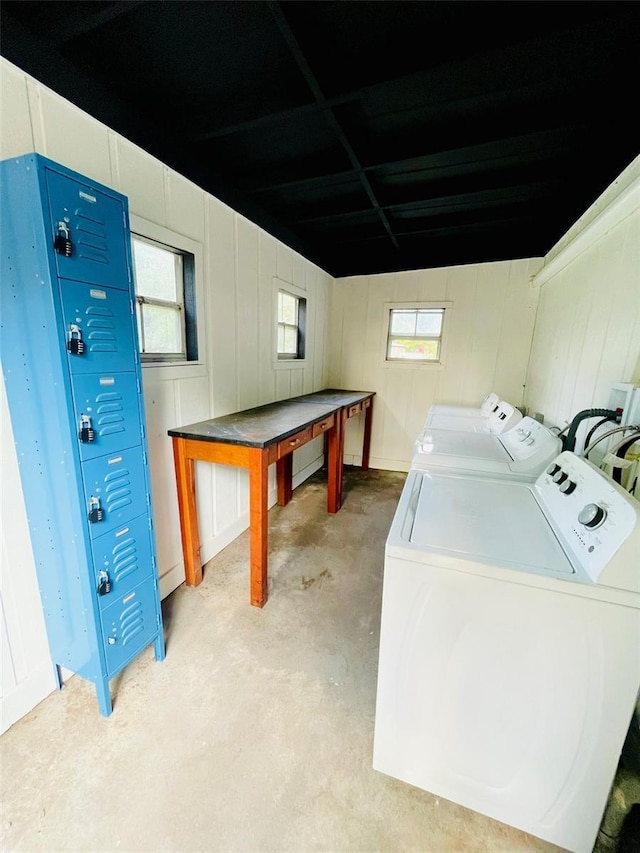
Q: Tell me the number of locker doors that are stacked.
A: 6